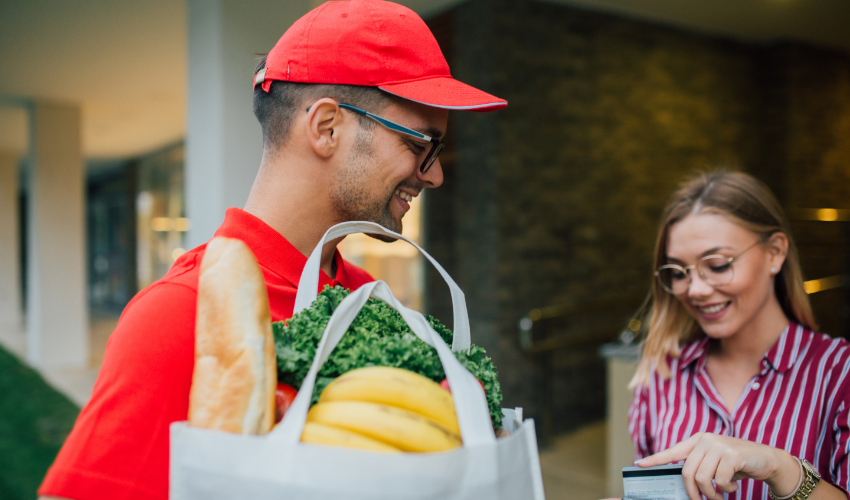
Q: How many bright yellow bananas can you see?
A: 3